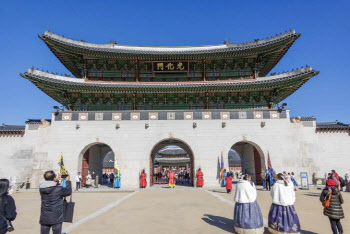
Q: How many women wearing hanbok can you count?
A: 2